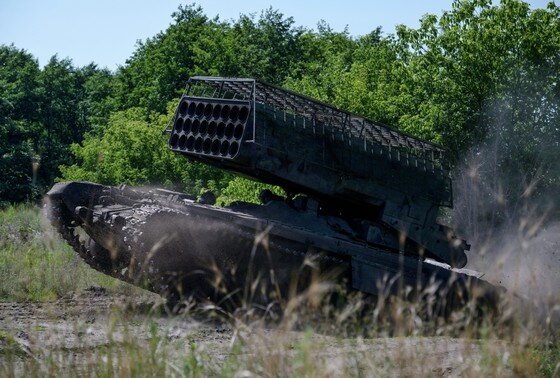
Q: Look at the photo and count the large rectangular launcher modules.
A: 1